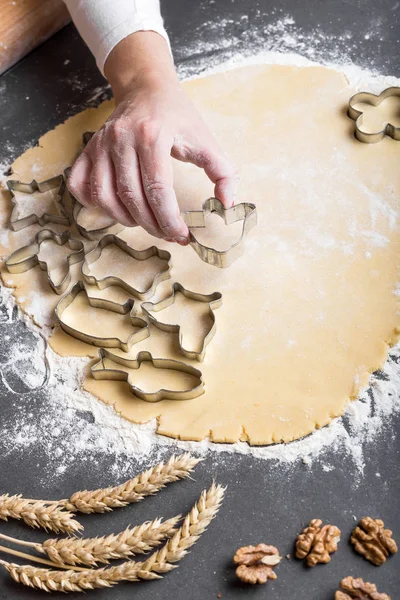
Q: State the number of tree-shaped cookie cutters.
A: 0